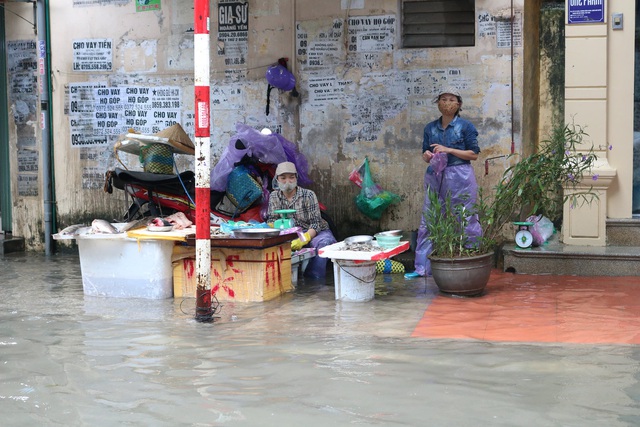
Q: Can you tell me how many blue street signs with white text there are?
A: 1